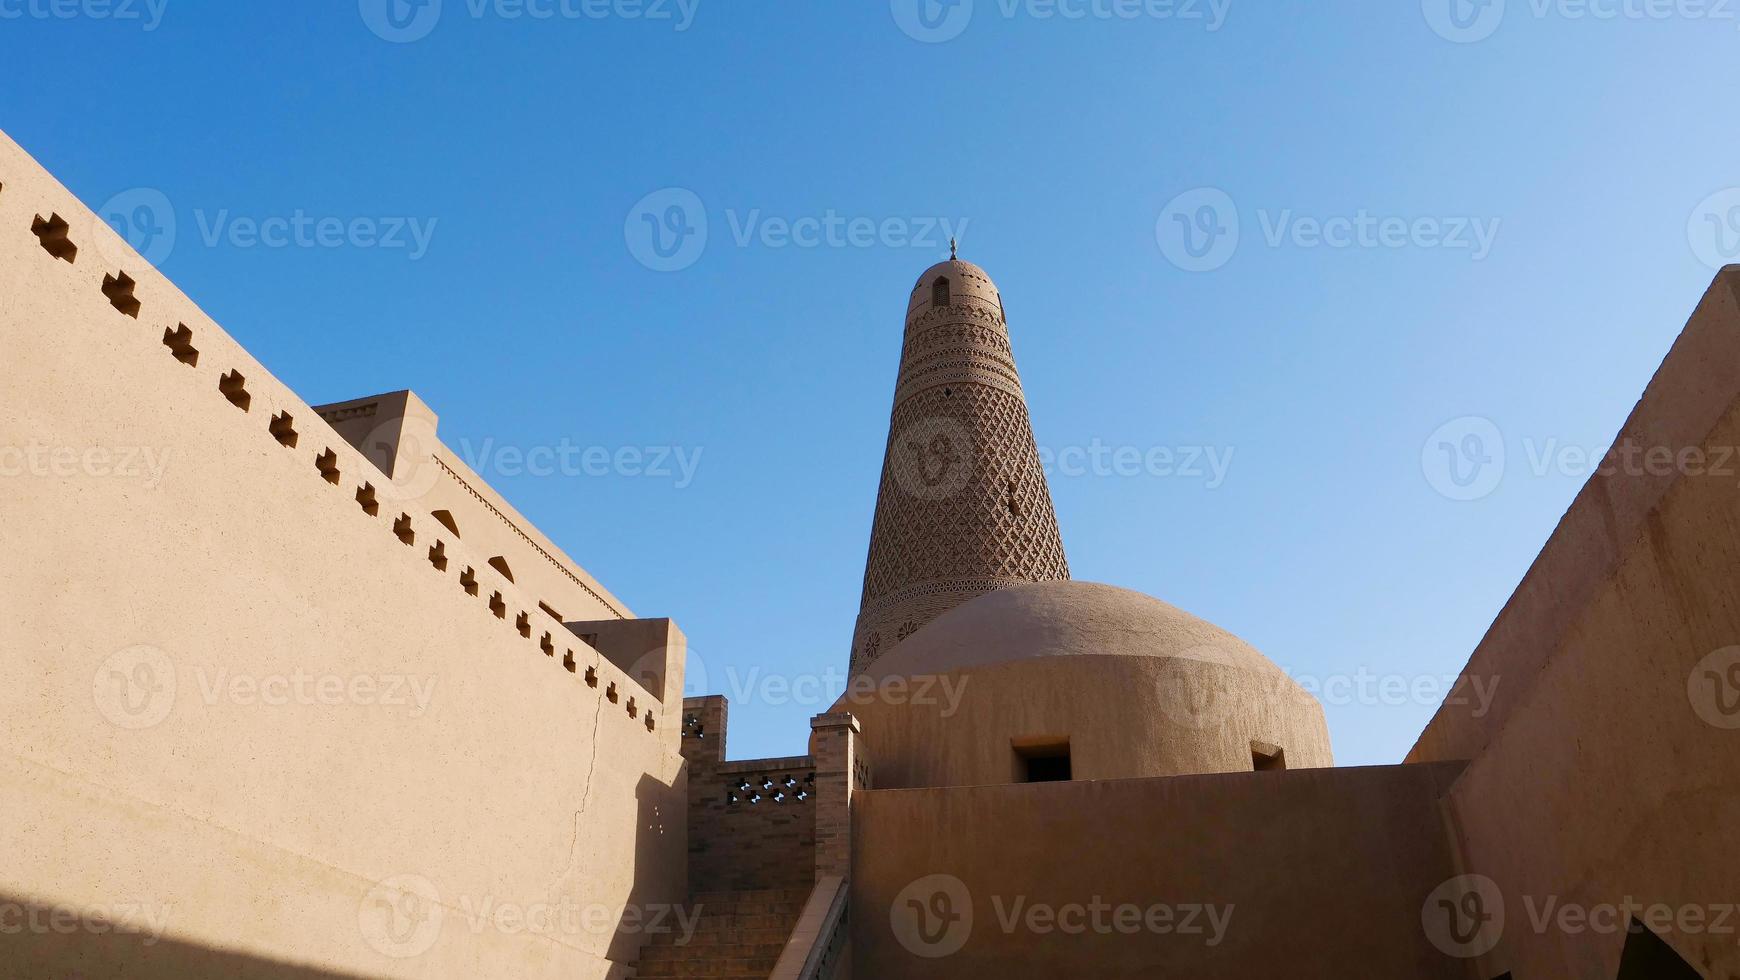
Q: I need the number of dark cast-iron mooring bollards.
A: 0